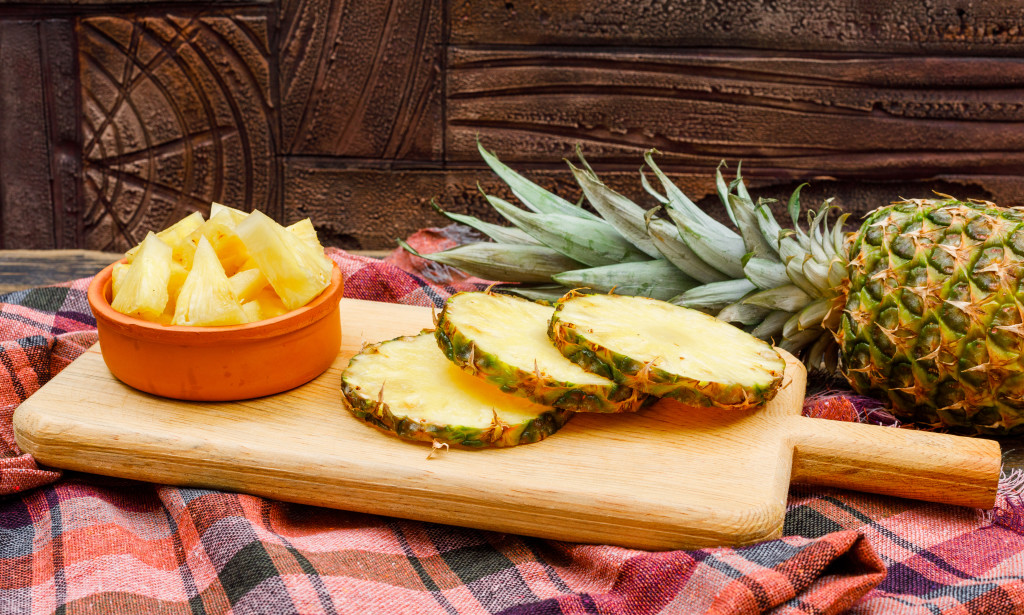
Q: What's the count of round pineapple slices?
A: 3